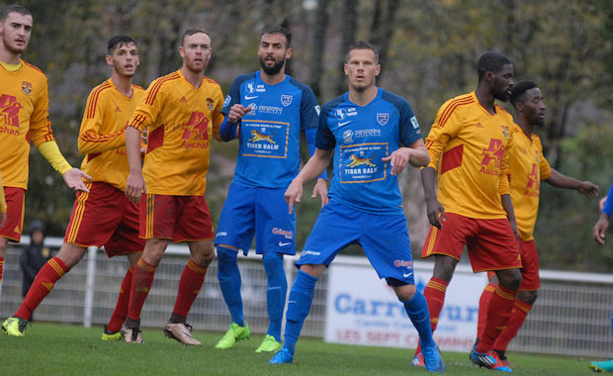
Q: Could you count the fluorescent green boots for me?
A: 2